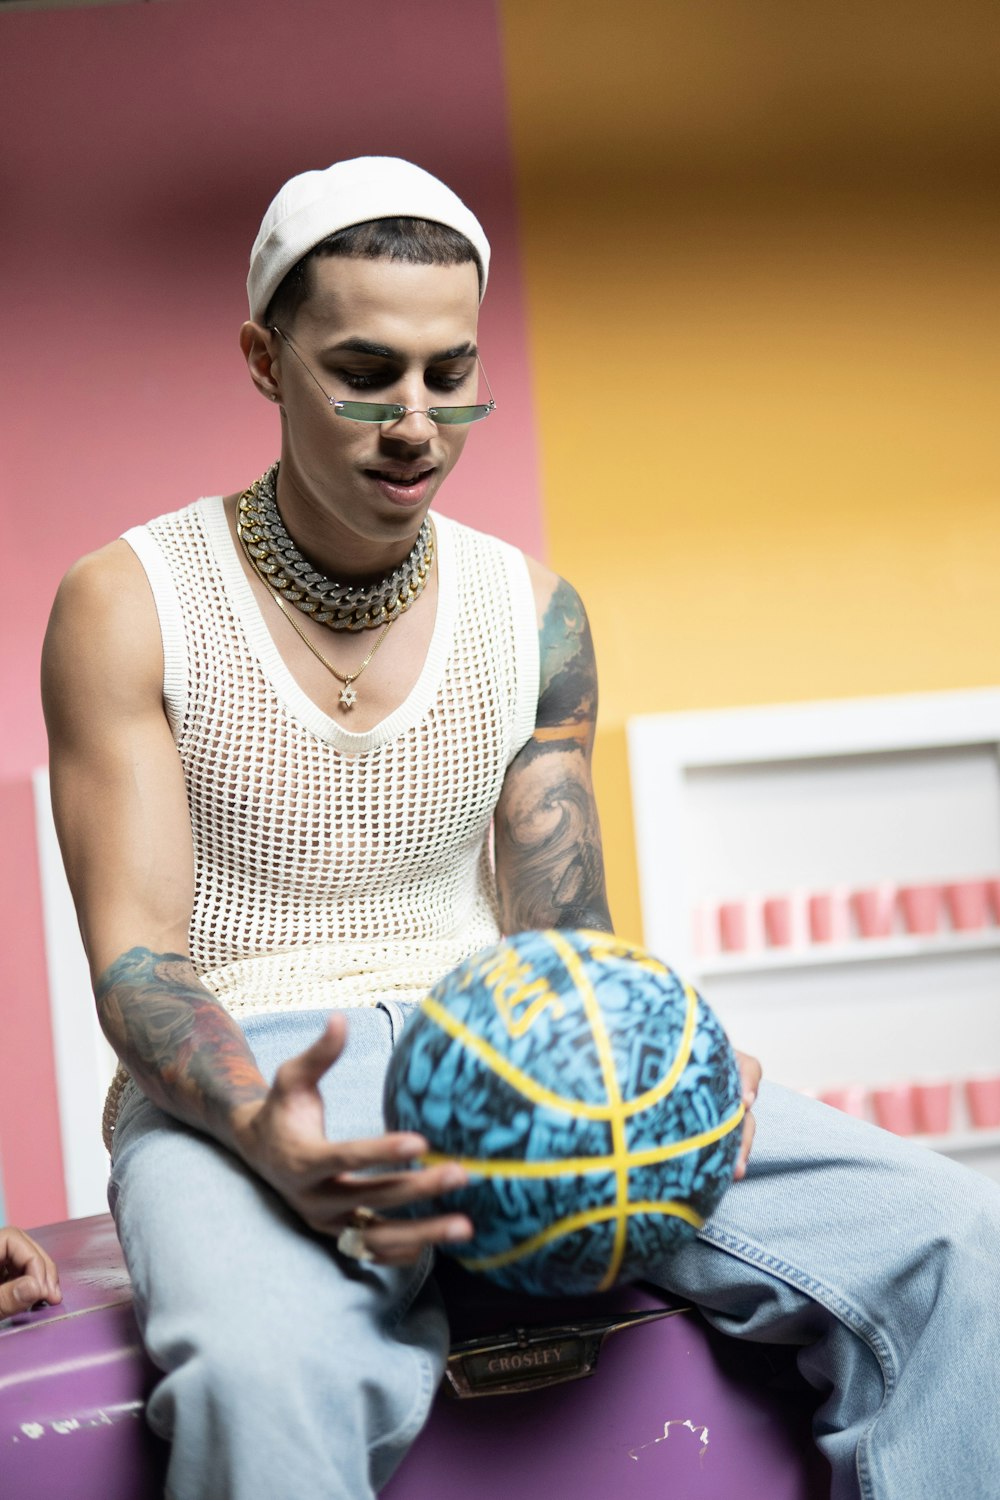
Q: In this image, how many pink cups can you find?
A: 11